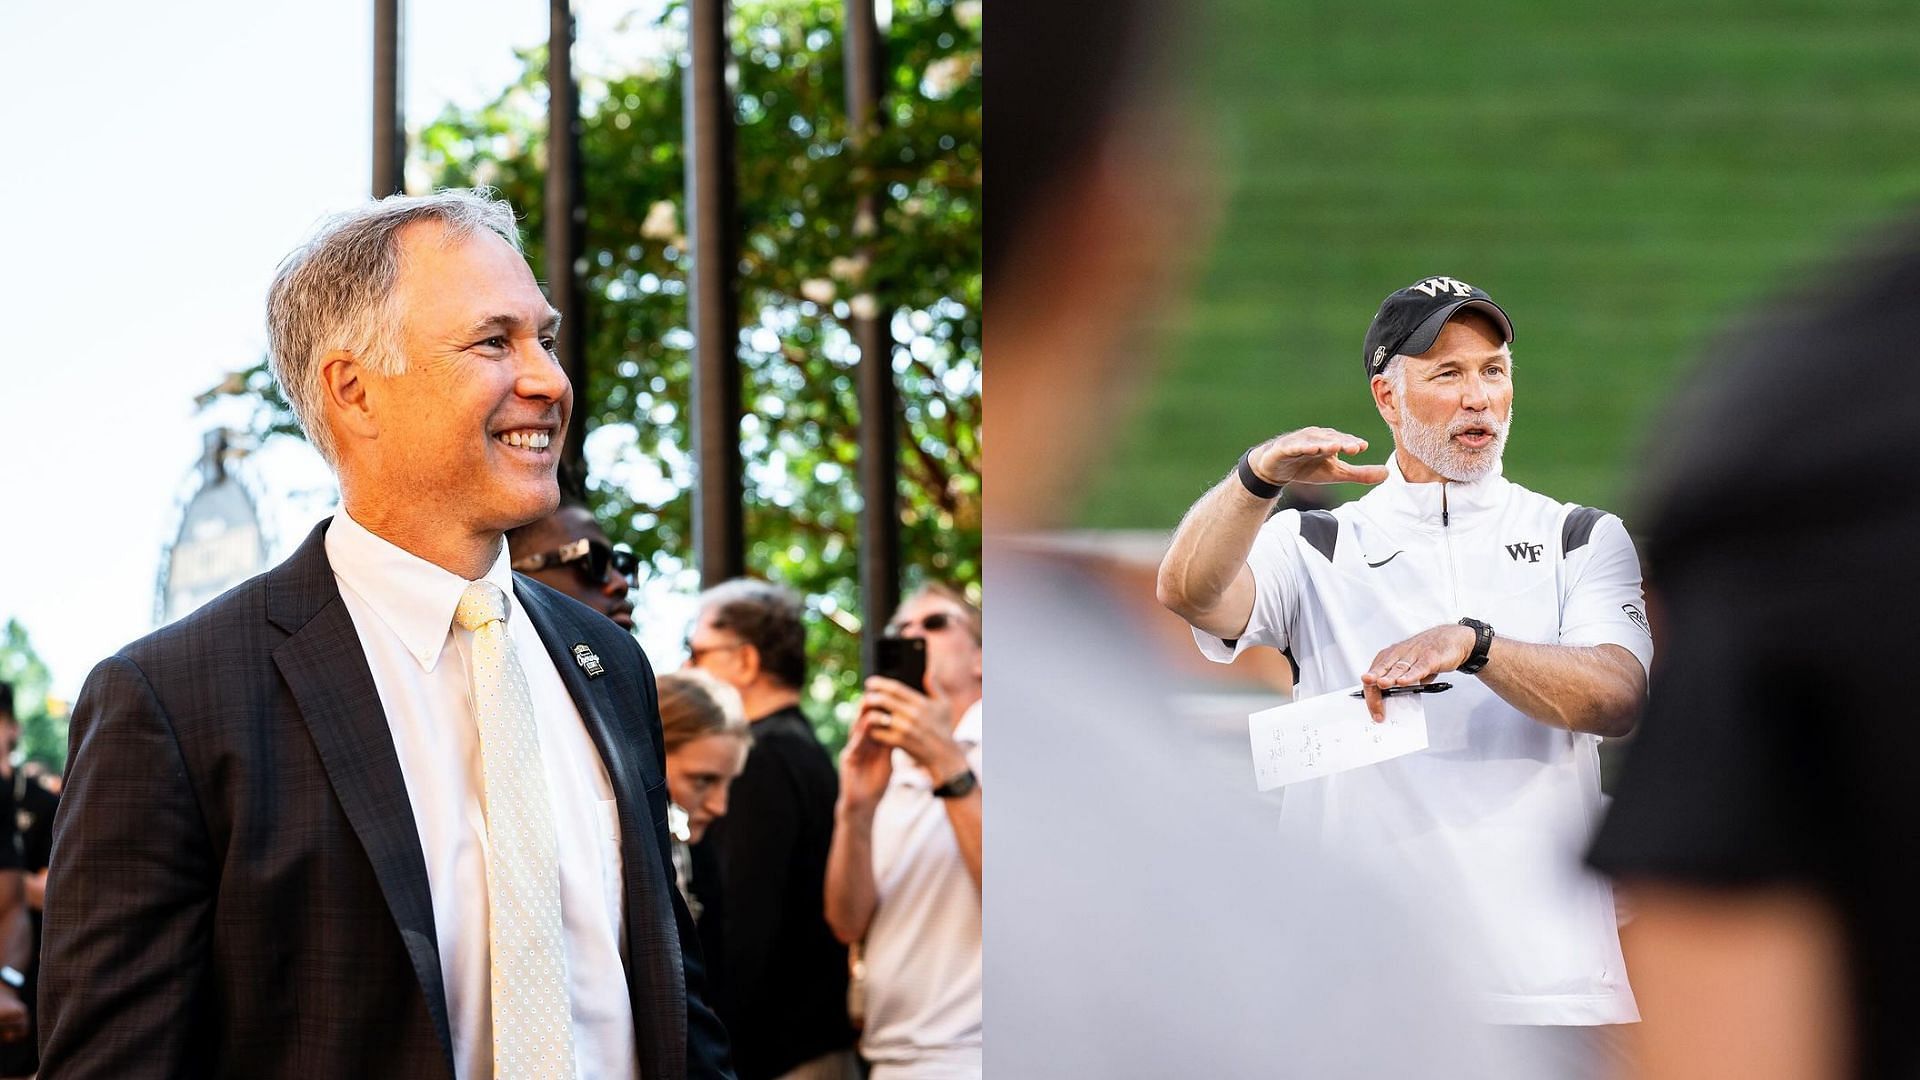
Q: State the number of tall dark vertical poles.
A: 4